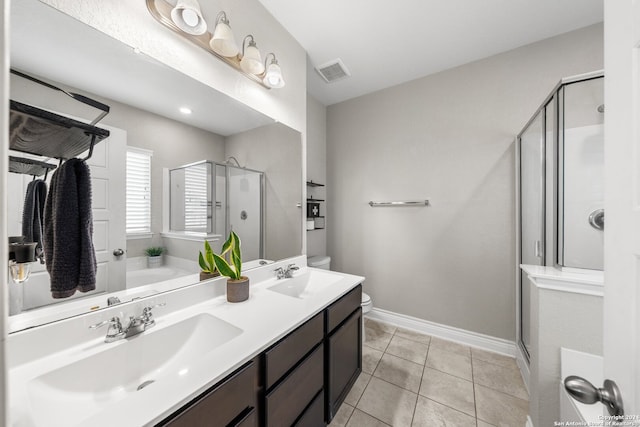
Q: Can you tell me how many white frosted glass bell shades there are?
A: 4